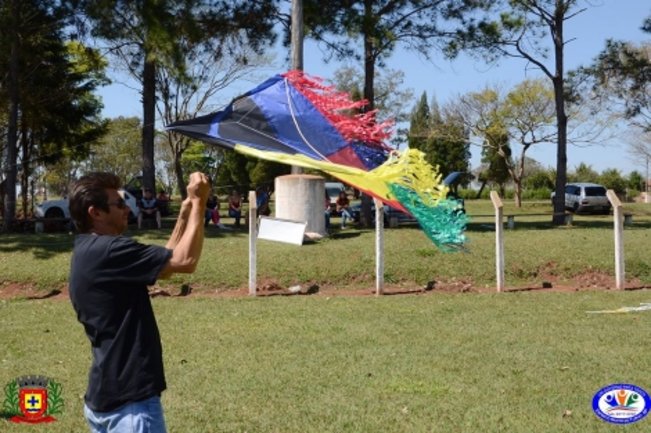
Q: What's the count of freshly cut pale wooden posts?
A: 4